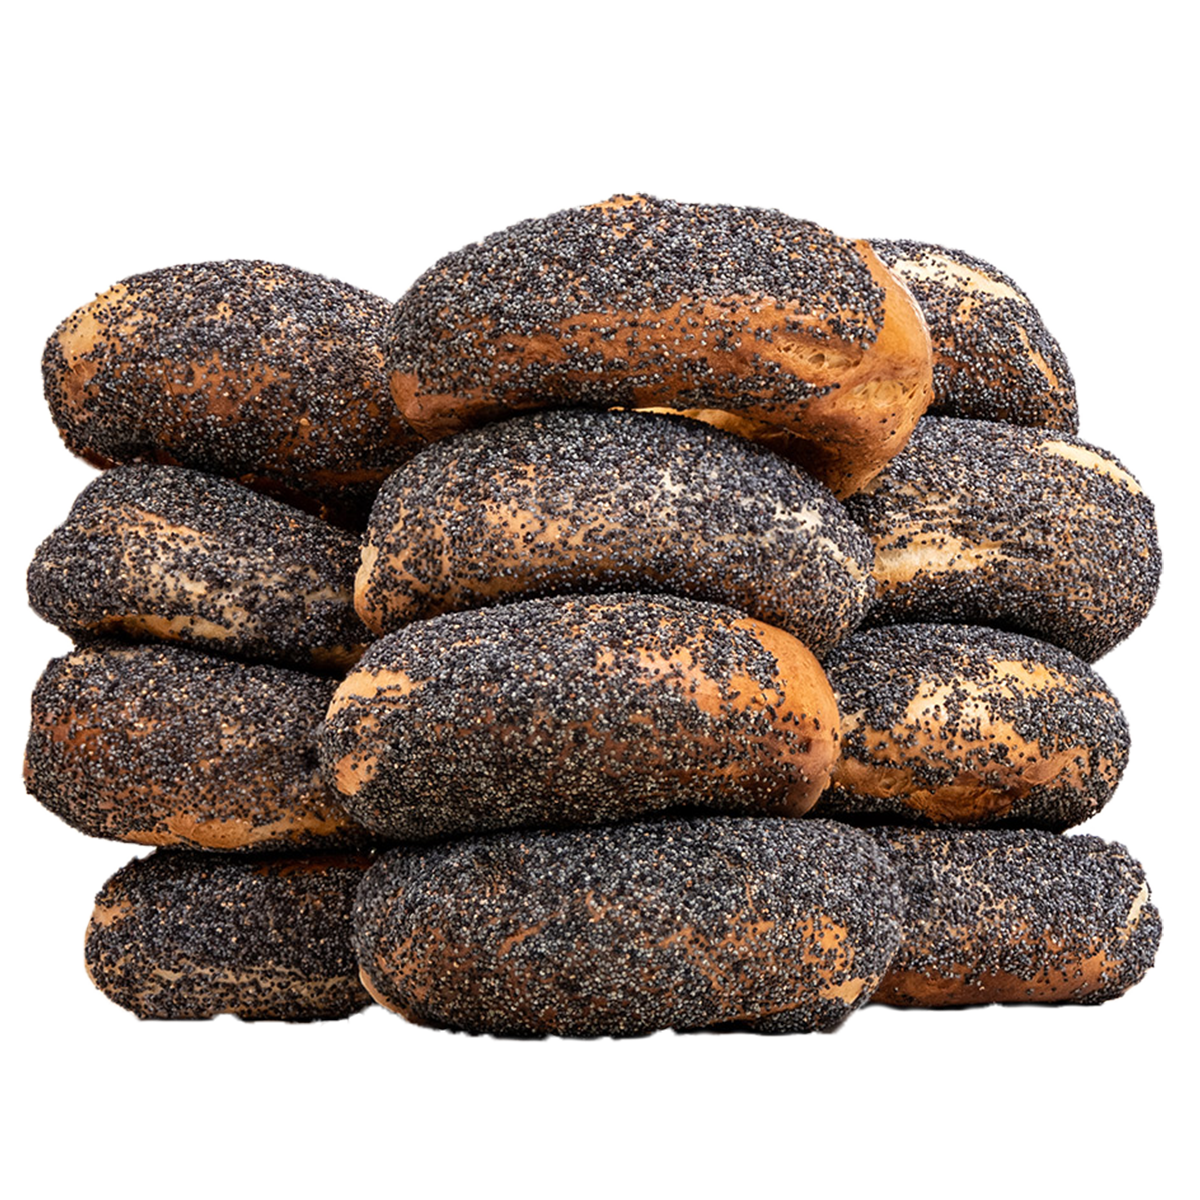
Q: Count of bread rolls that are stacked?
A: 12